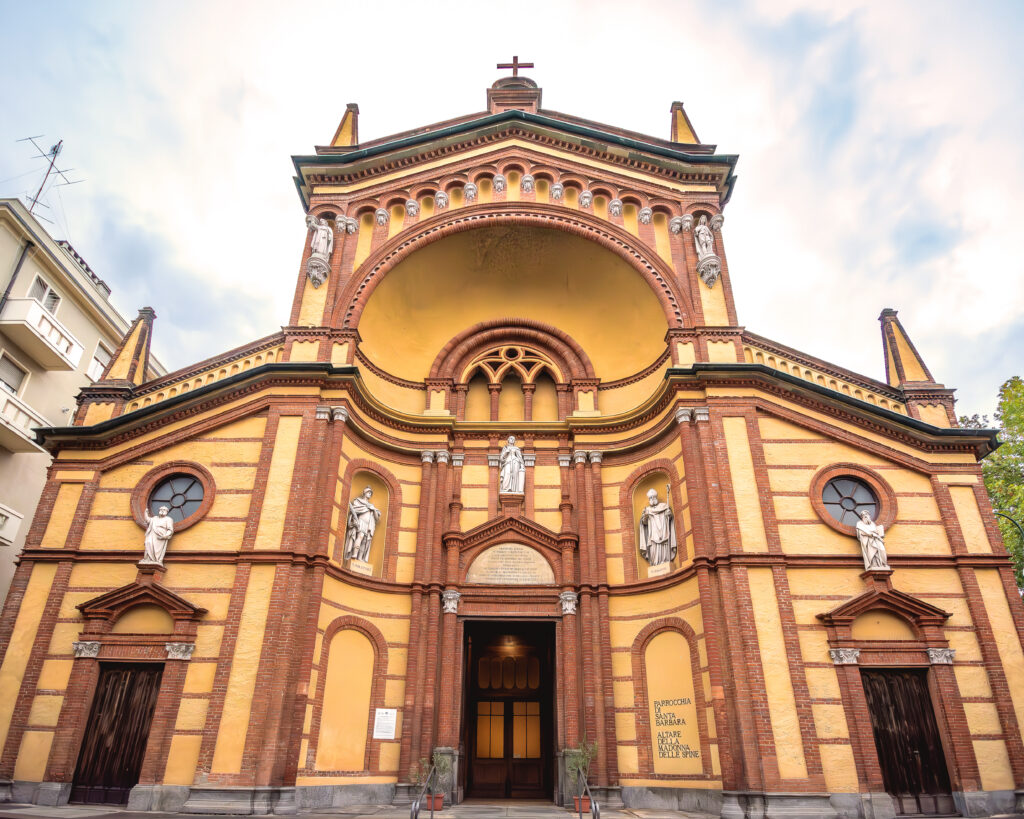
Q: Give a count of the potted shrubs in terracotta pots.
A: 2